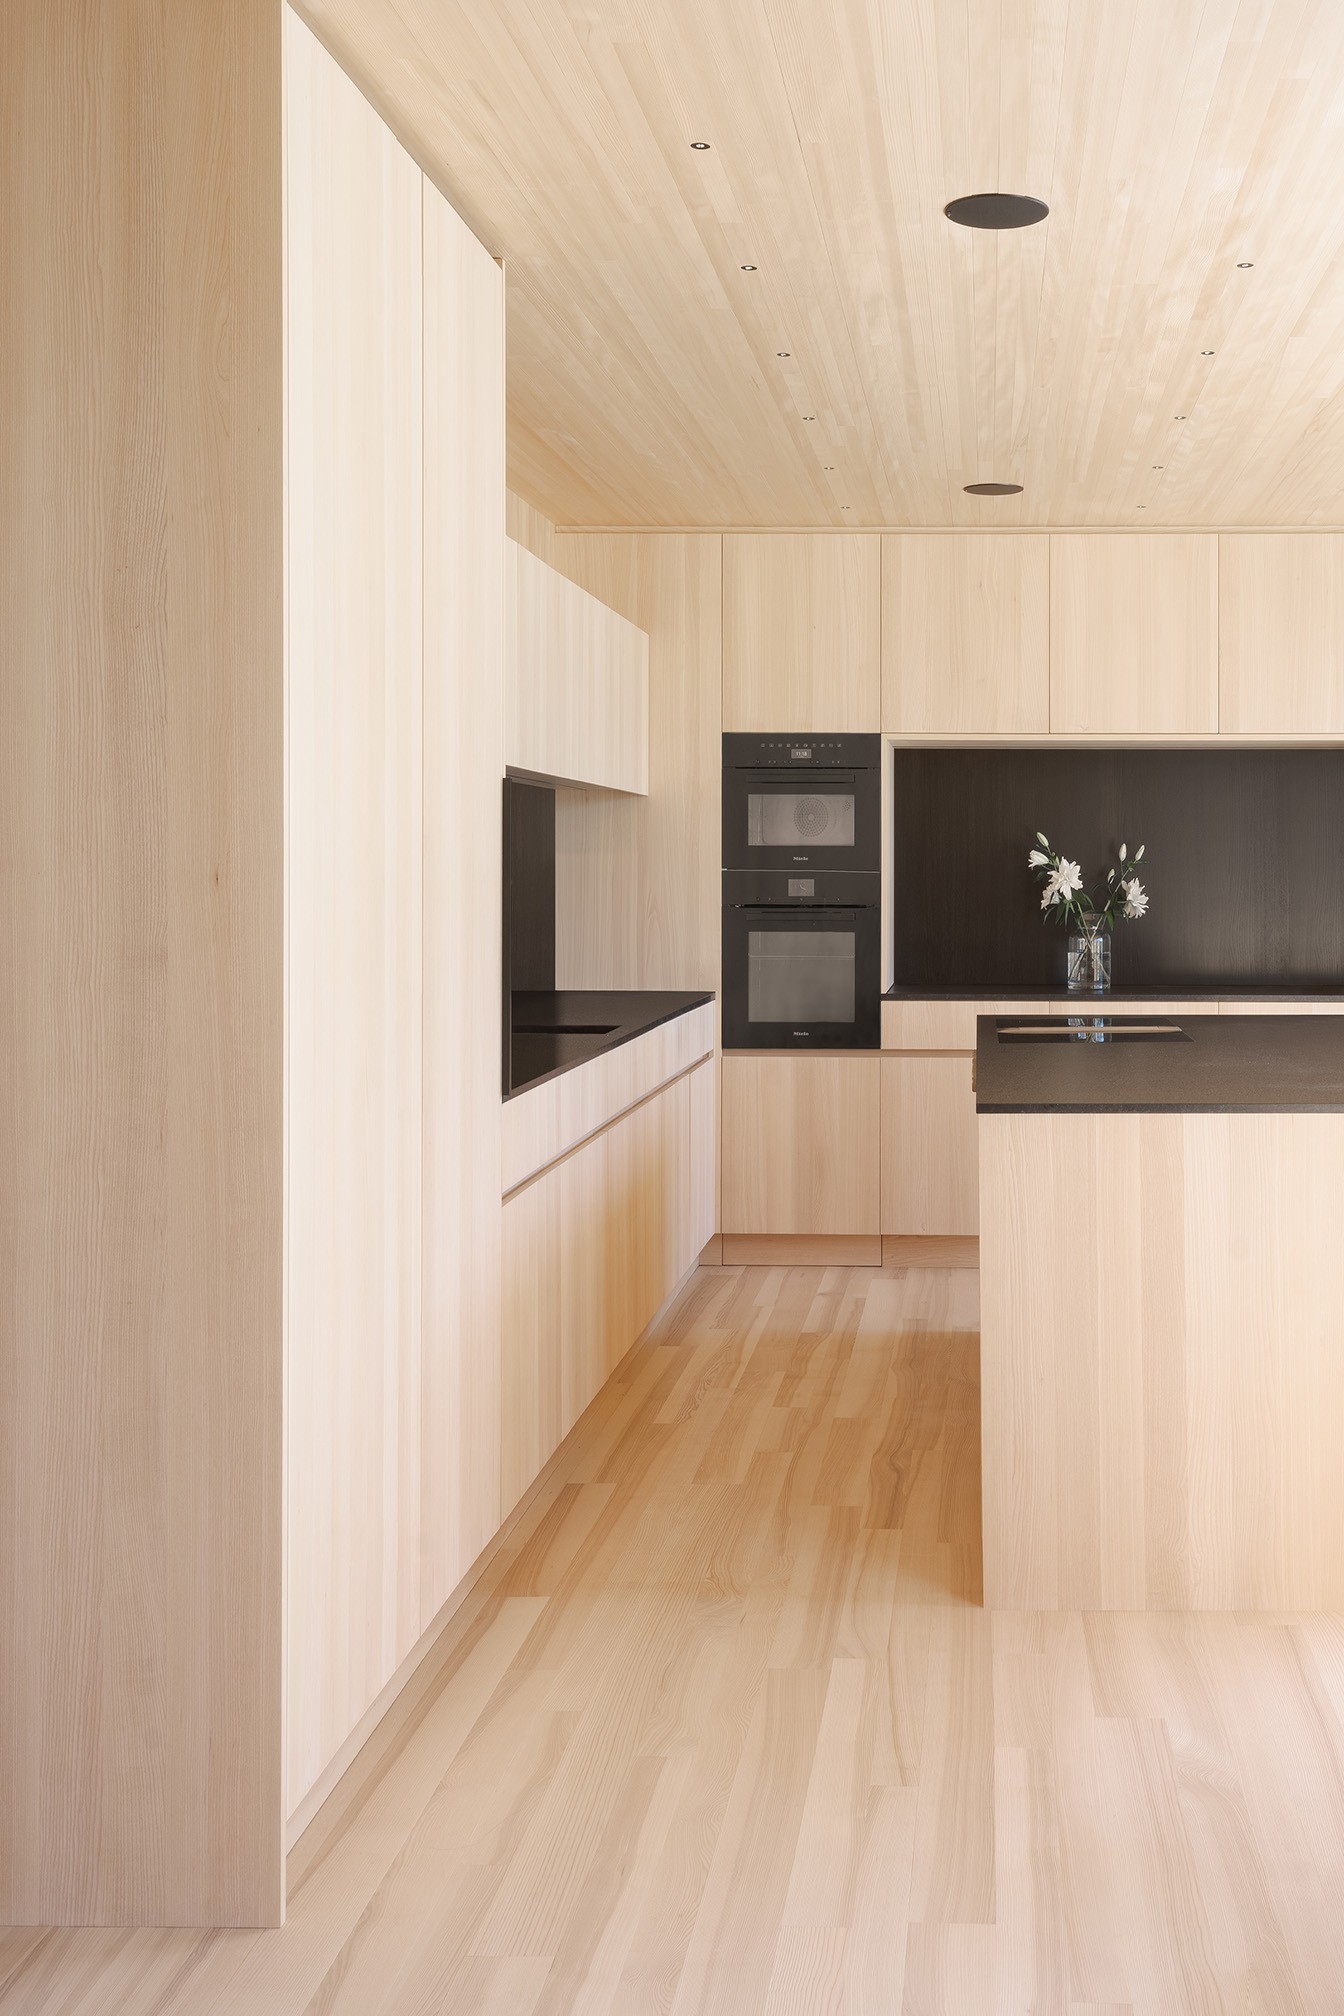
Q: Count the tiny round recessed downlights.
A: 11